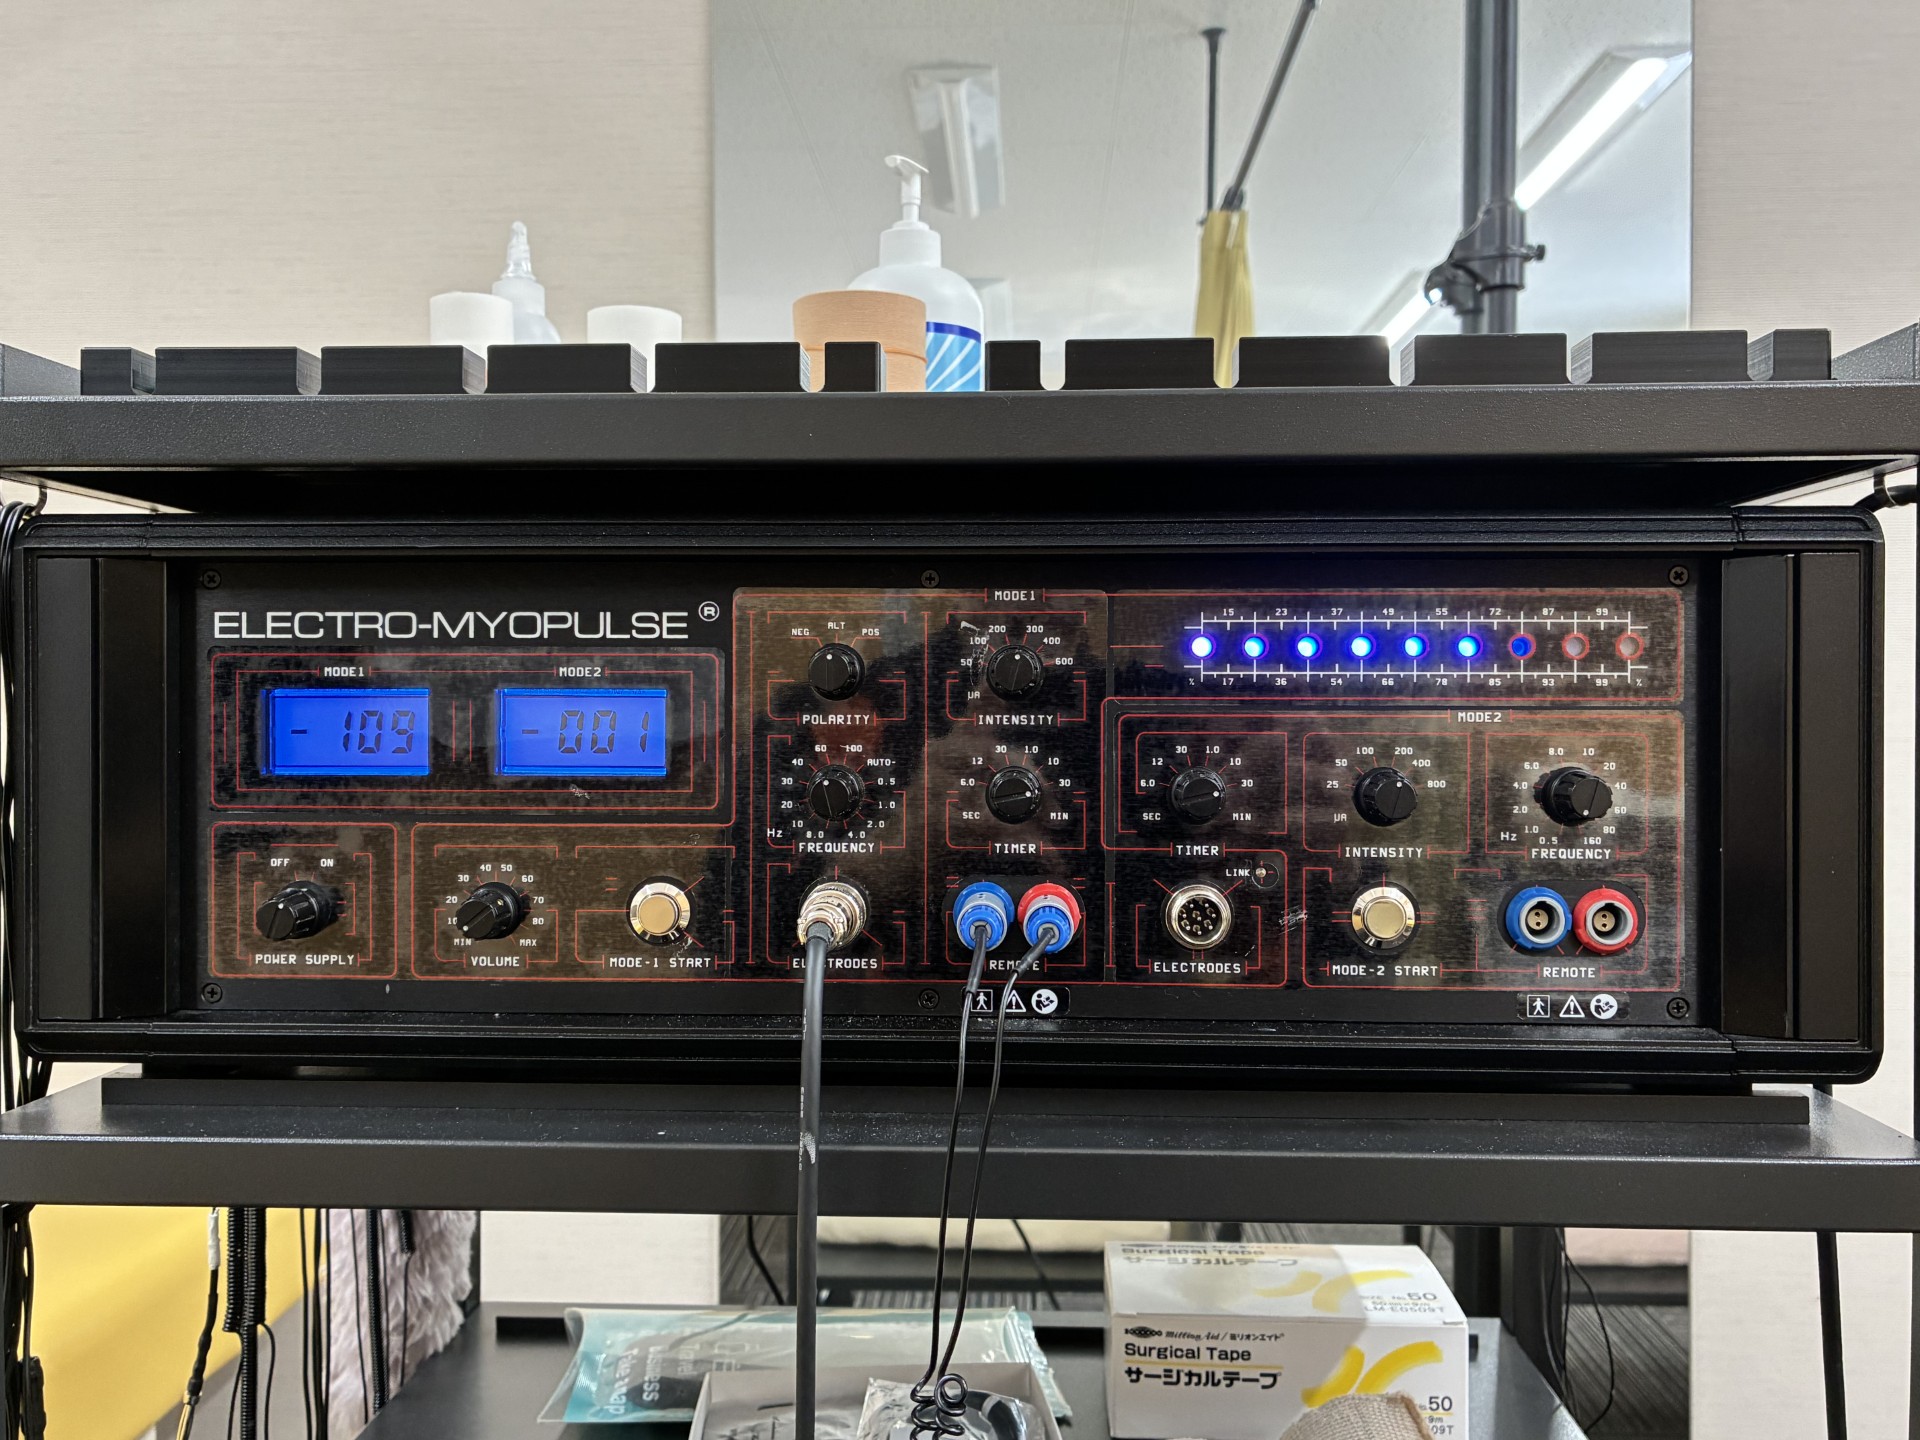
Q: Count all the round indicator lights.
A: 9